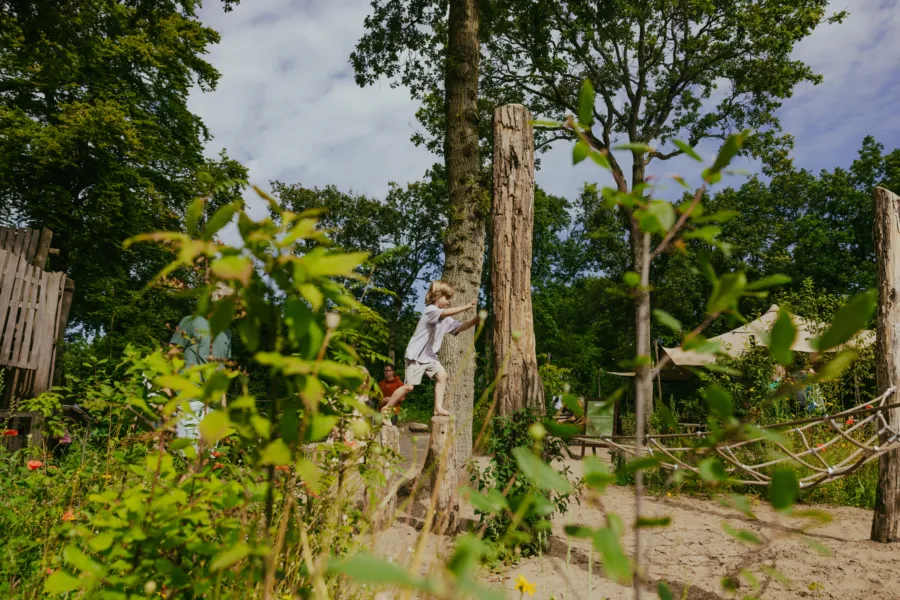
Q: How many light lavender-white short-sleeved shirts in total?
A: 1